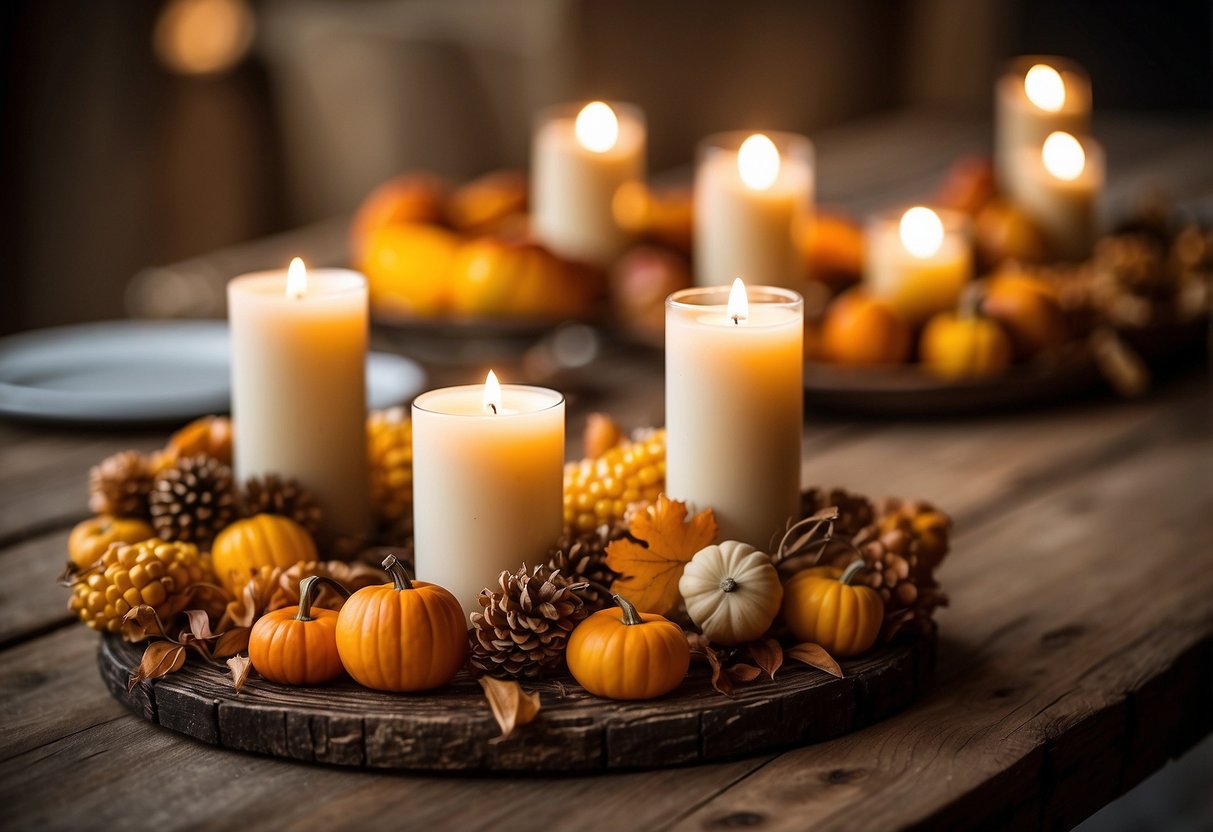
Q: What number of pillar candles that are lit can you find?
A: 8